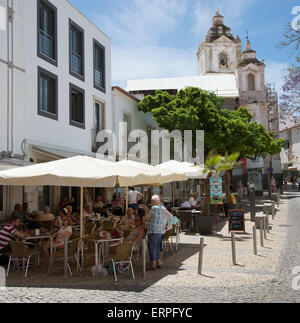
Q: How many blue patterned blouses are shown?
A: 1